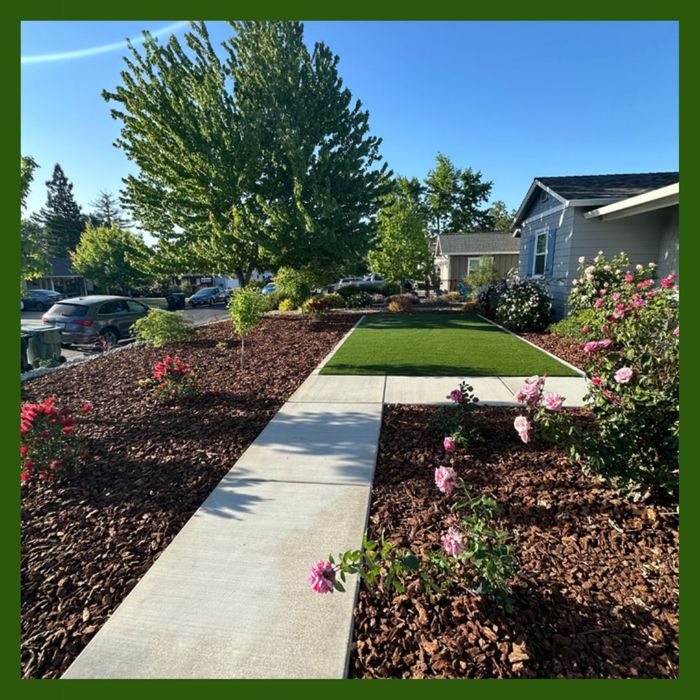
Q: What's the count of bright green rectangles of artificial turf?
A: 1